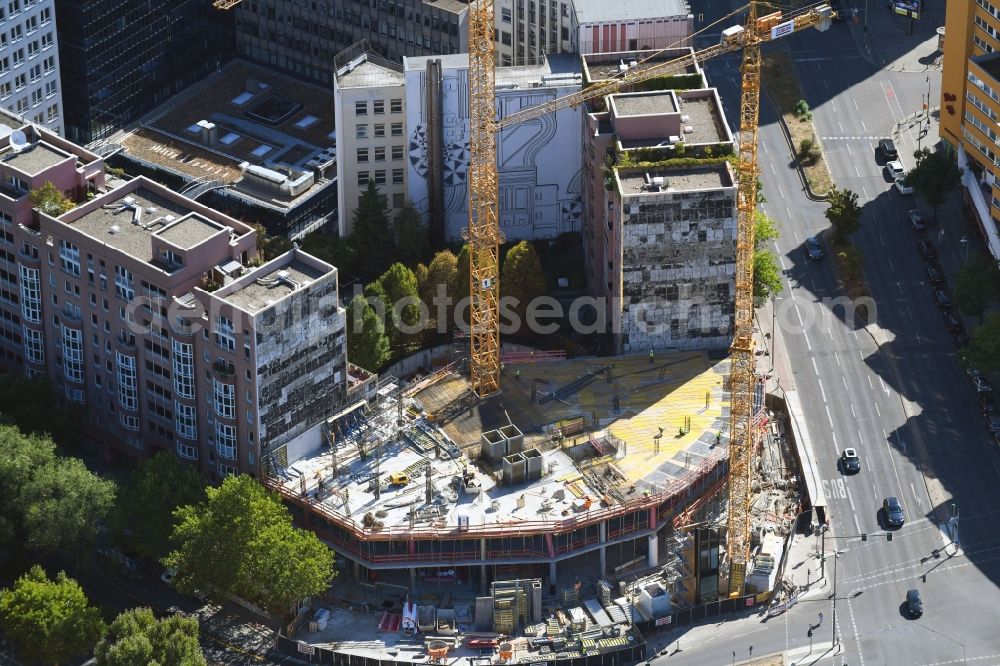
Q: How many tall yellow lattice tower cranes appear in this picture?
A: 2